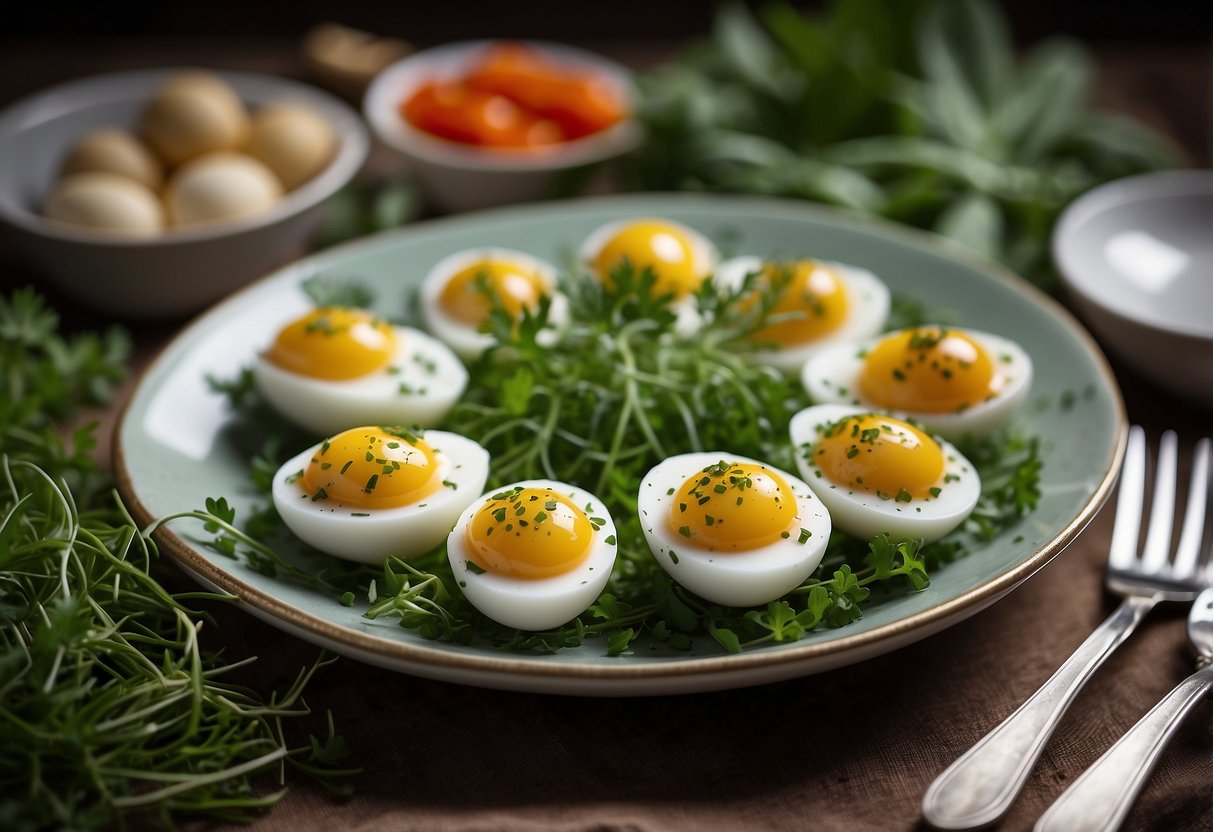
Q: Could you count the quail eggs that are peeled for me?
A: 9